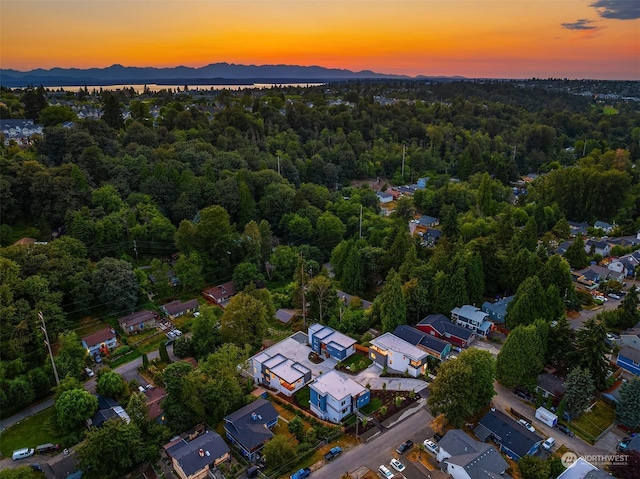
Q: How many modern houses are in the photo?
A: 4